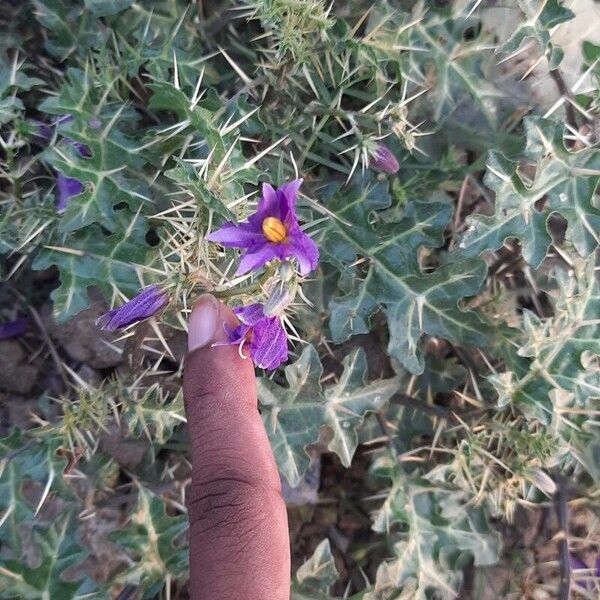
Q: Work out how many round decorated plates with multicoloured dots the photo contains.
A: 0